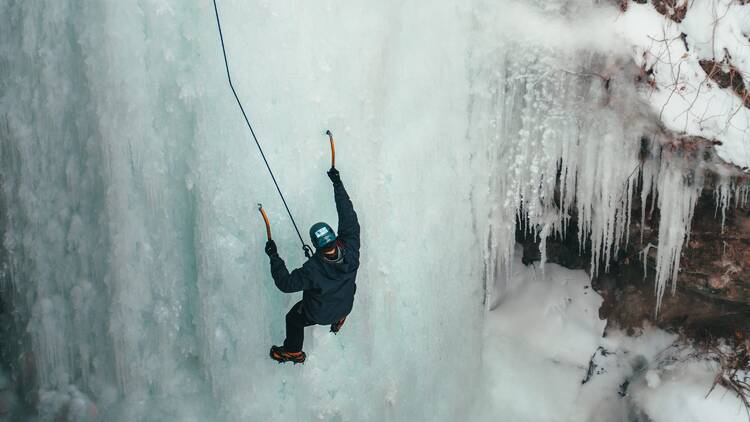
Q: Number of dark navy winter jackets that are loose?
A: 1